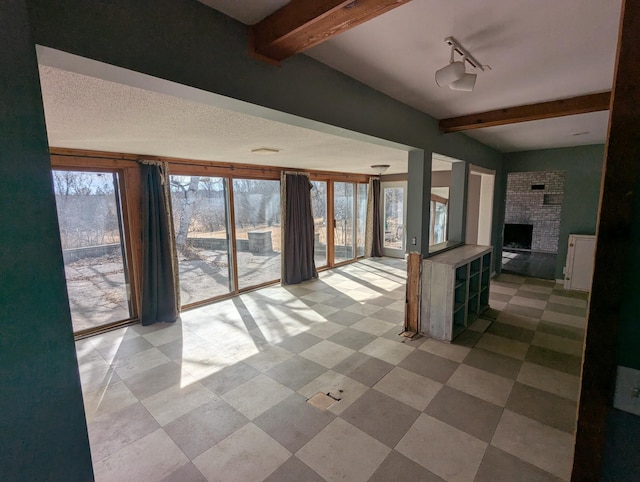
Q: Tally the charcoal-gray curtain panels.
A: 3